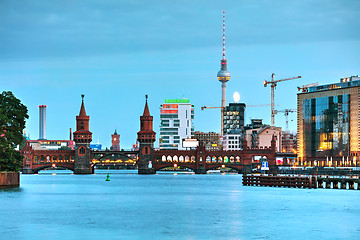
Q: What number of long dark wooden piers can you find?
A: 1